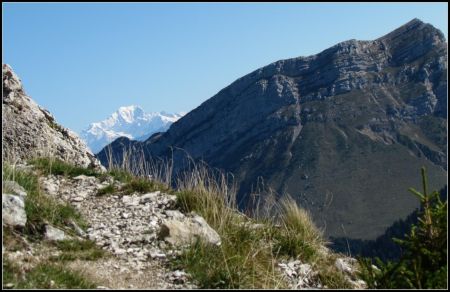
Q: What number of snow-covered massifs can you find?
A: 1